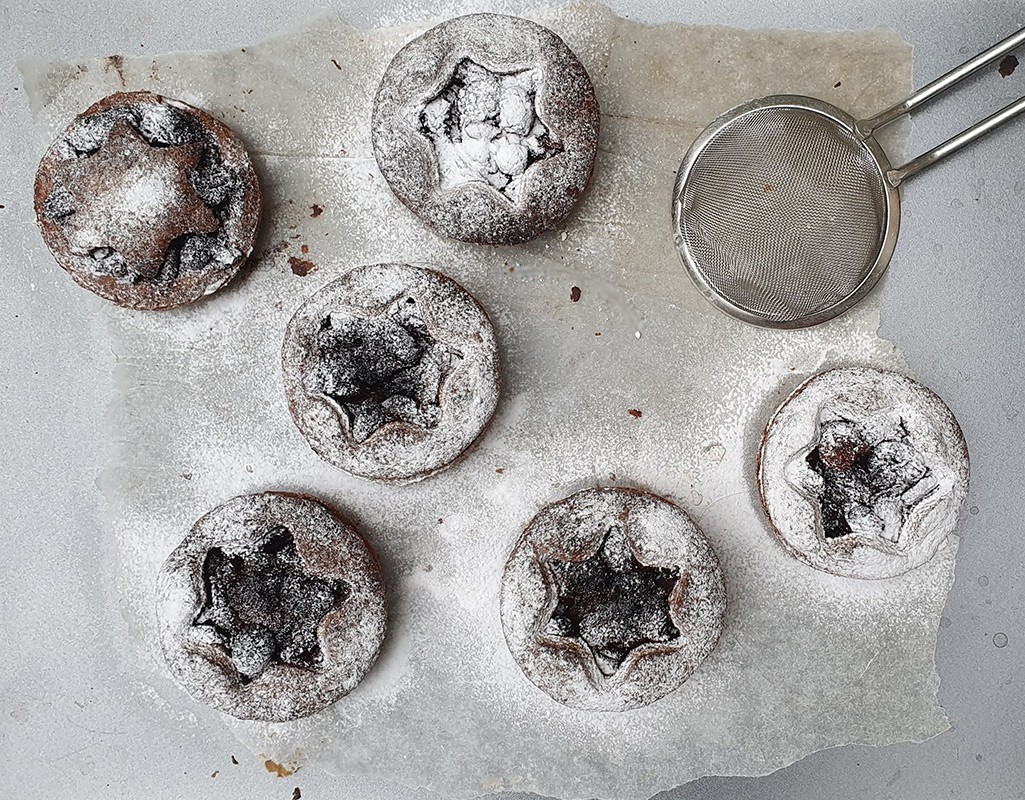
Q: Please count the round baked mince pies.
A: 6